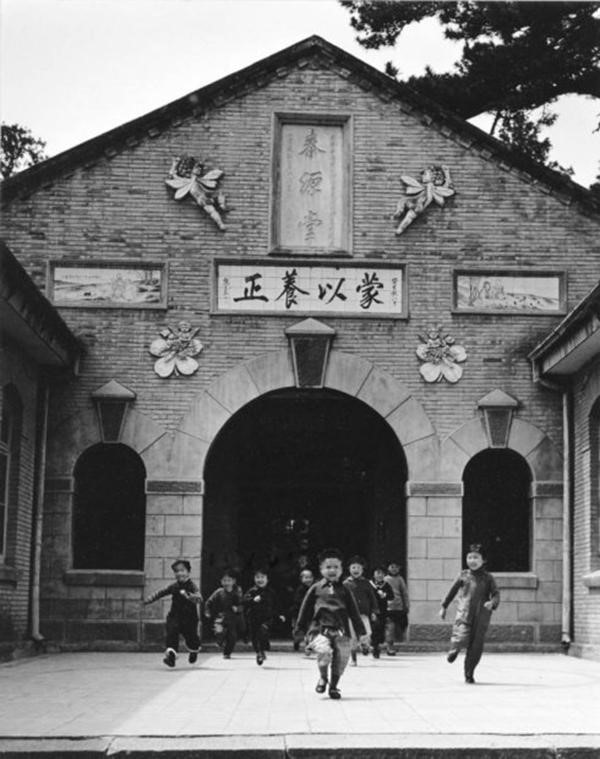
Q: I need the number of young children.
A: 9